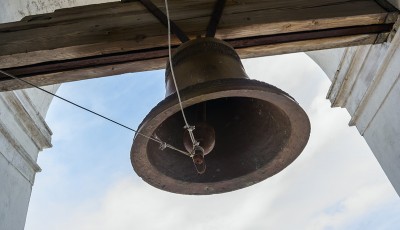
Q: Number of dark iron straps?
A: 2